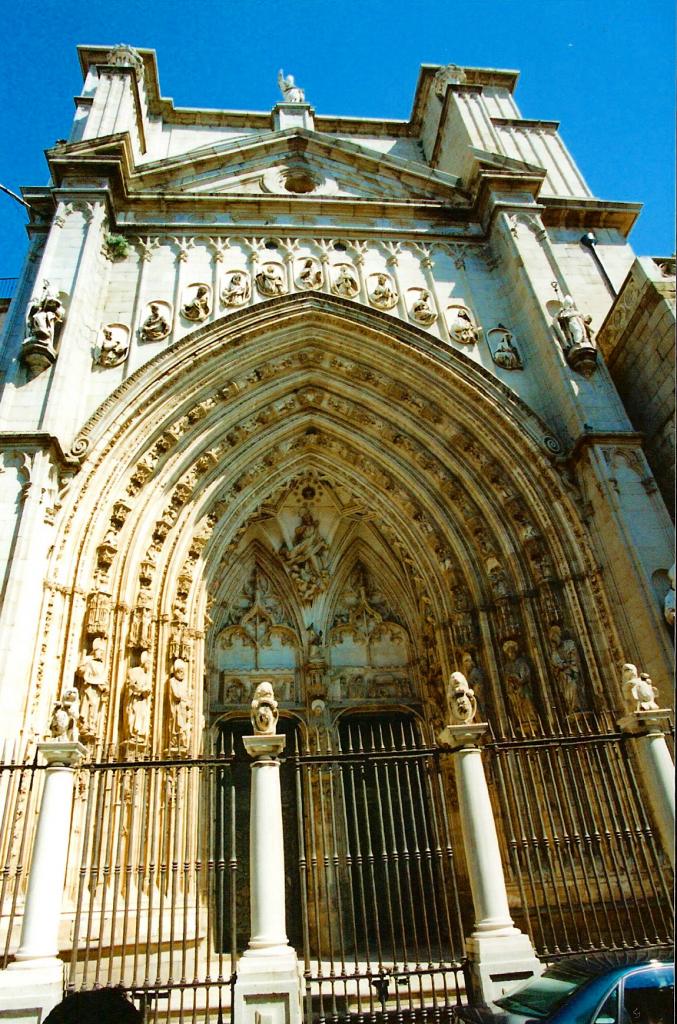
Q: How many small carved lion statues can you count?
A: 4